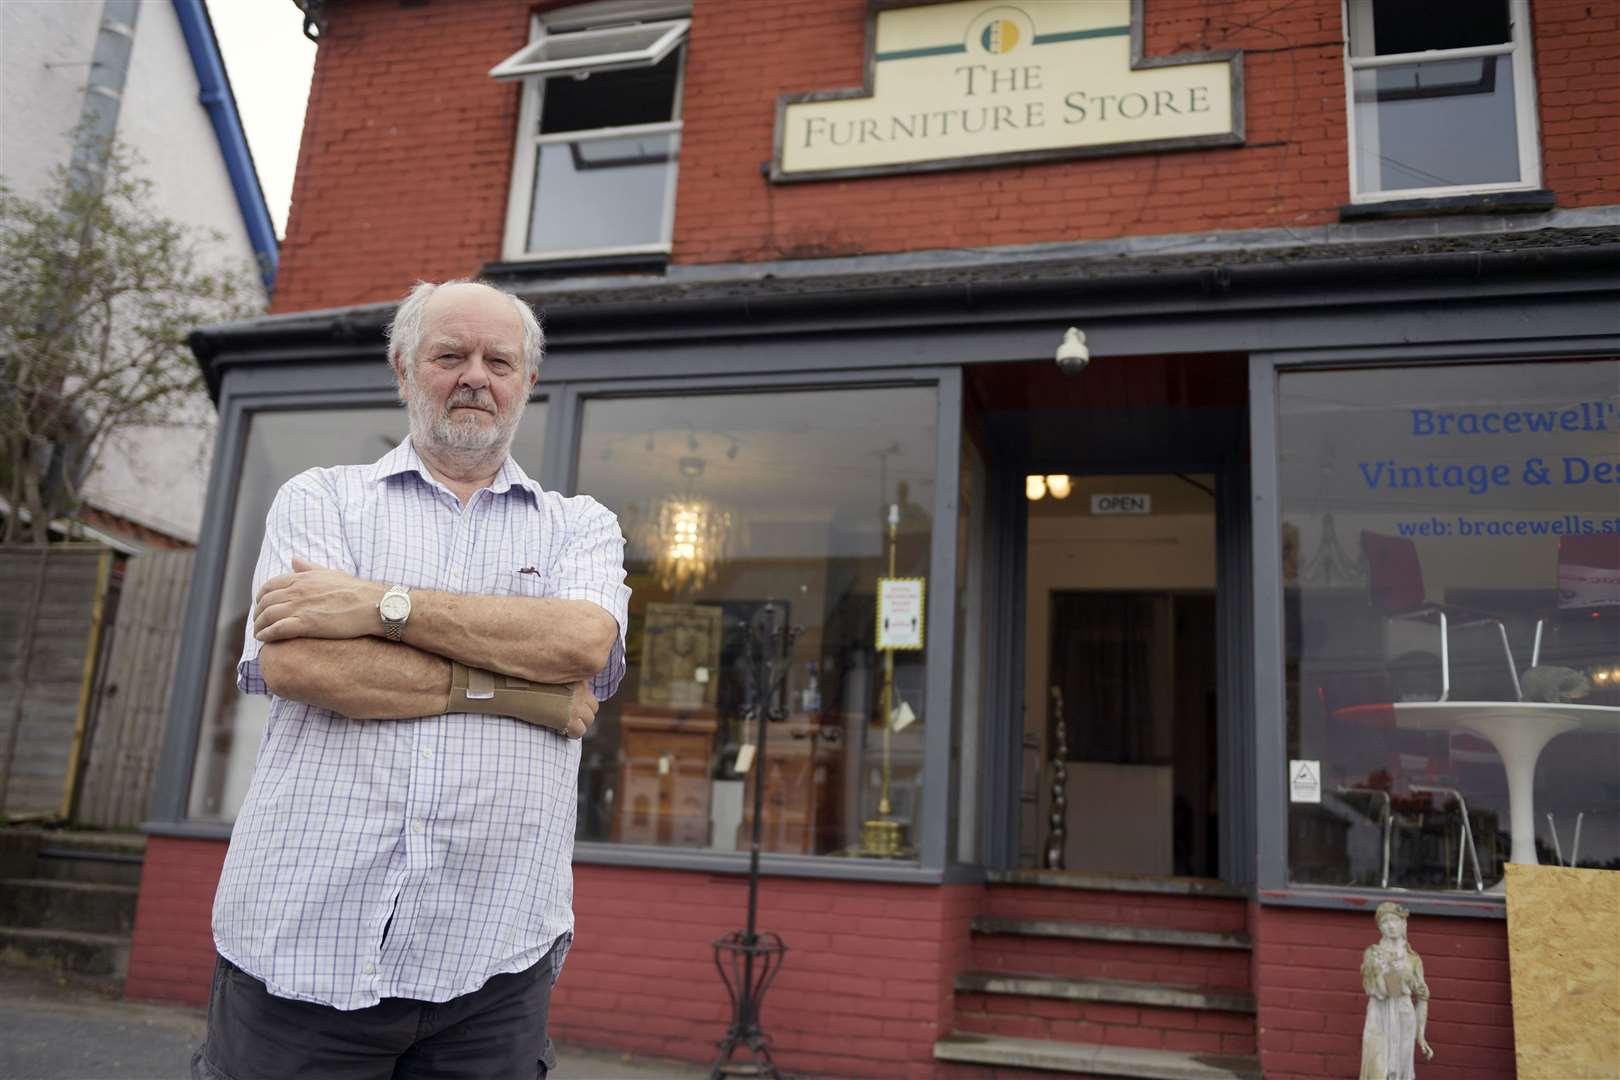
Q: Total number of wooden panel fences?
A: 2